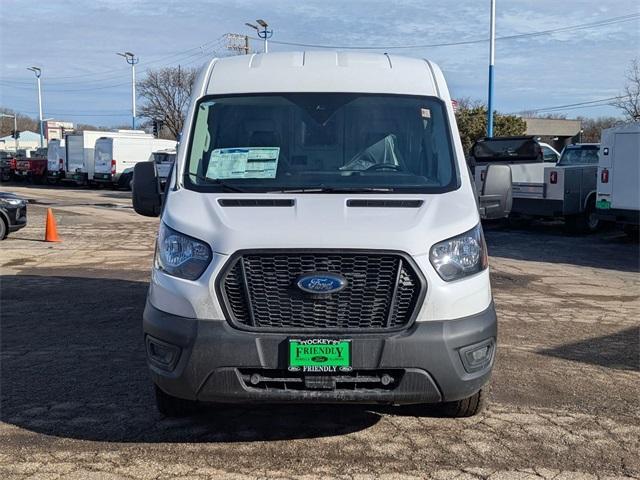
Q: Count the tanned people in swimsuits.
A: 0